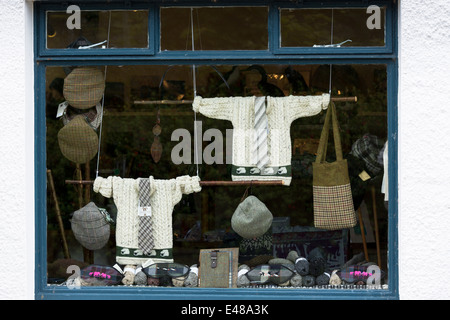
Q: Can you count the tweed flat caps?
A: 4